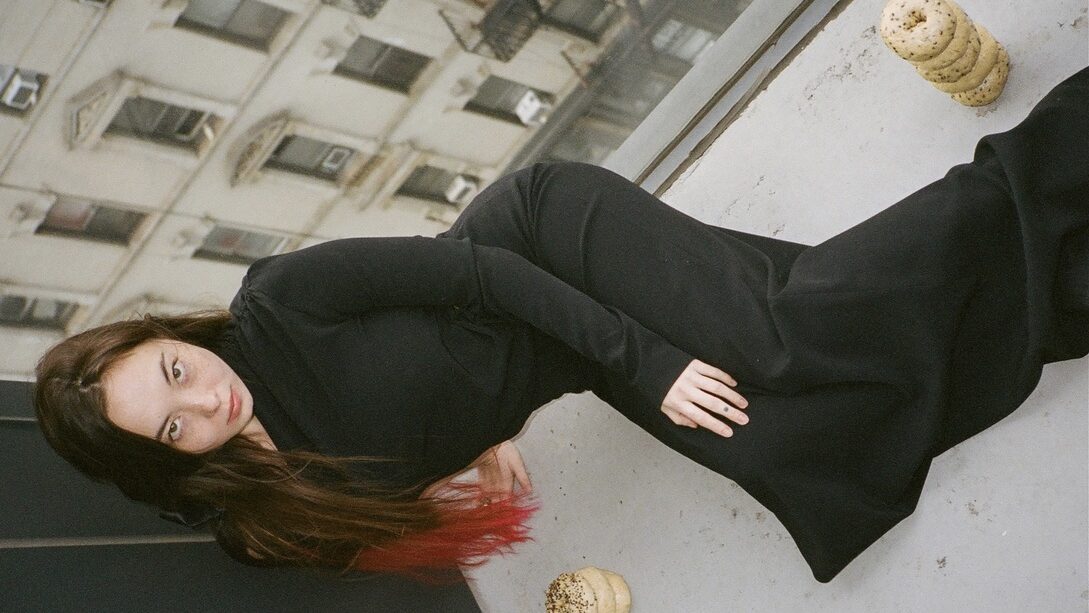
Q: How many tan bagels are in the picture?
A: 8